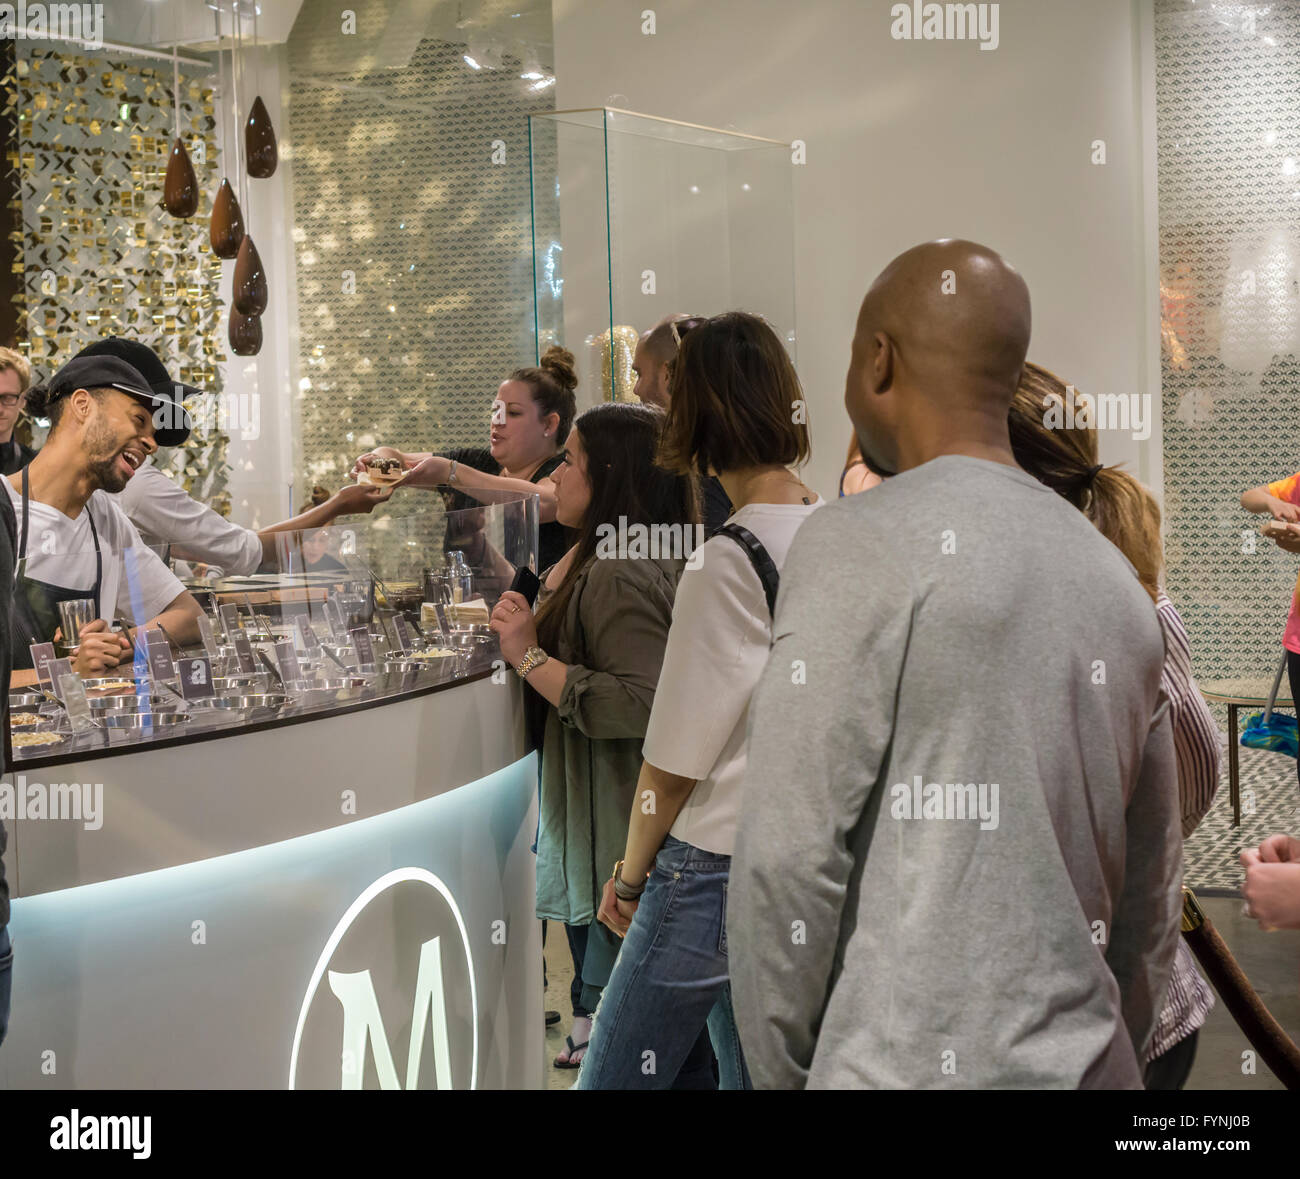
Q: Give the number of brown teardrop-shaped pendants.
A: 5